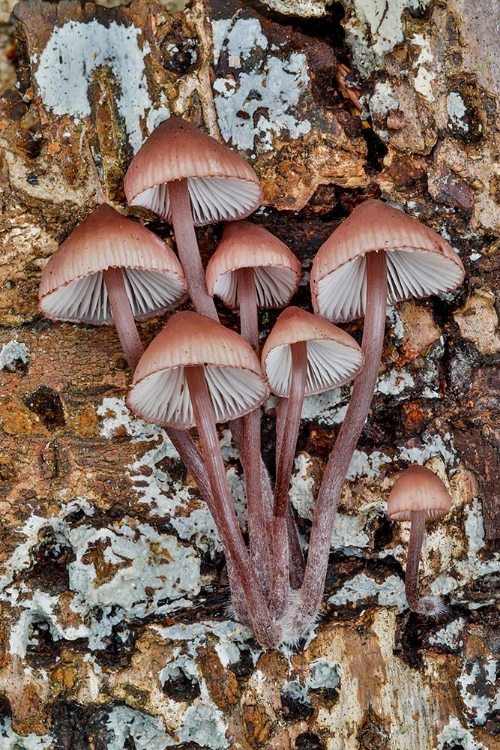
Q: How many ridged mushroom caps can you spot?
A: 7